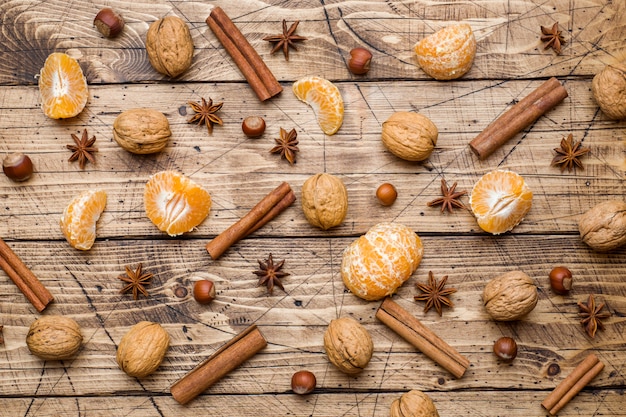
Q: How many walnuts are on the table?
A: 11